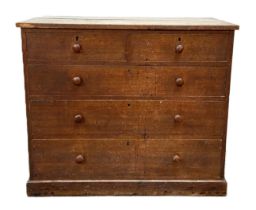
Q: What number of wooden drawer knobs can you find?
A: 8